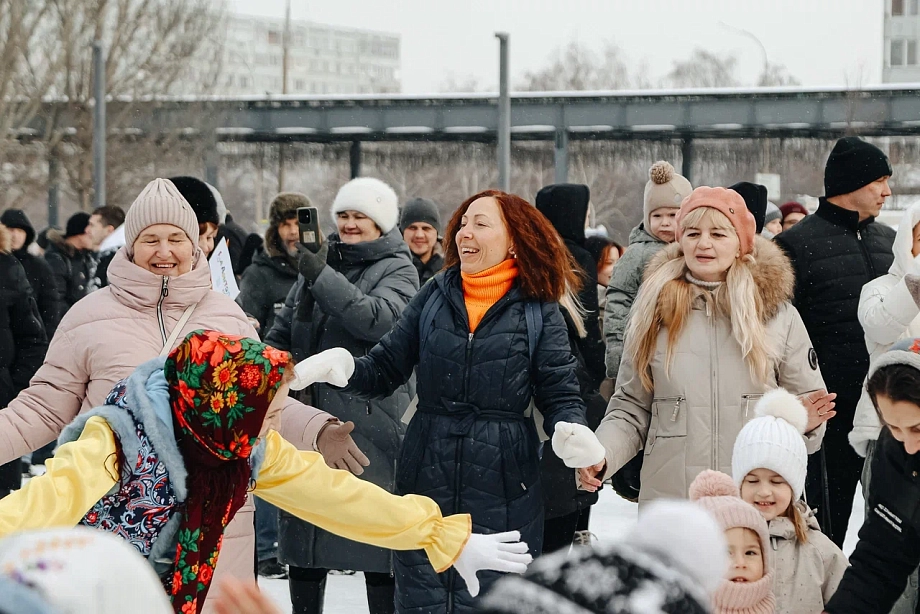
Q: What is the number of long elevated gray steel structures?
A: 1